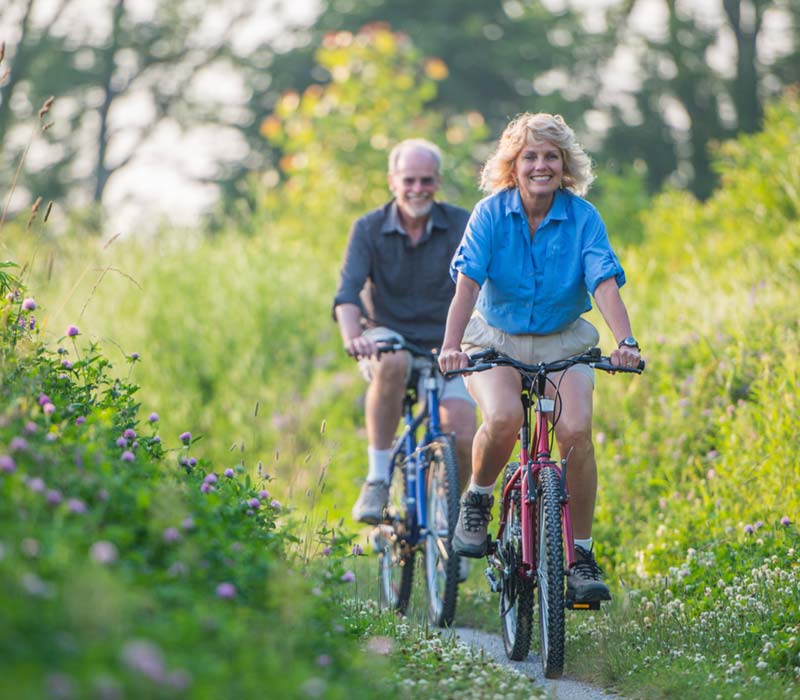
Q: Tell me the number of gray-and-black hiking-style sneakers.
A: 2